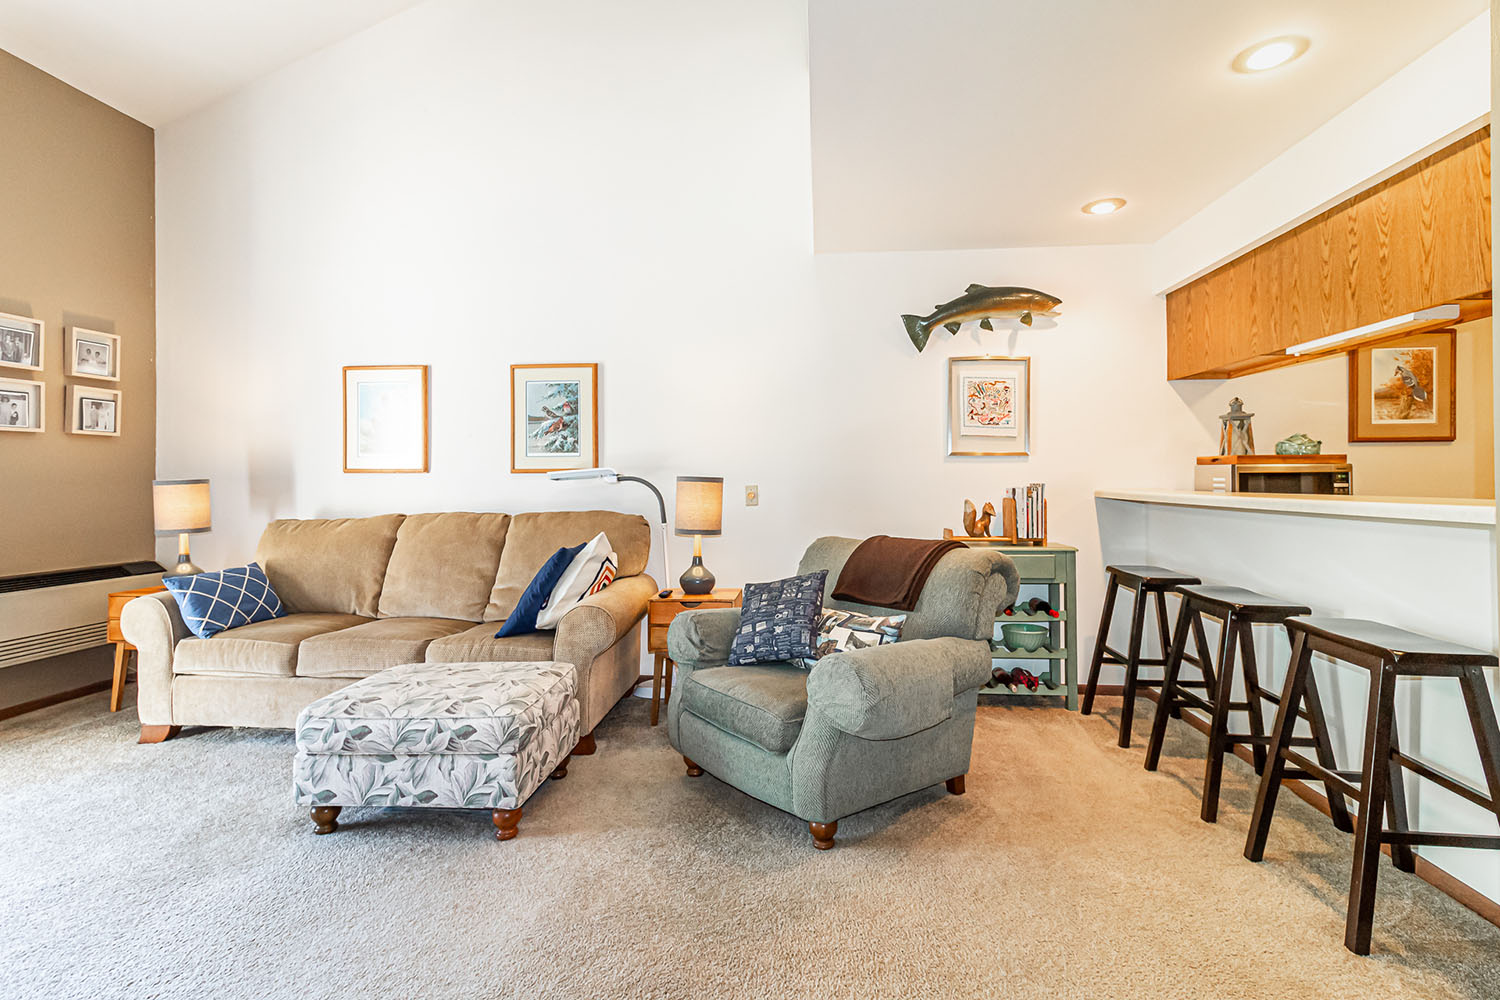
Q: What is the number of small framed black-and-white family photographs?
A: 4